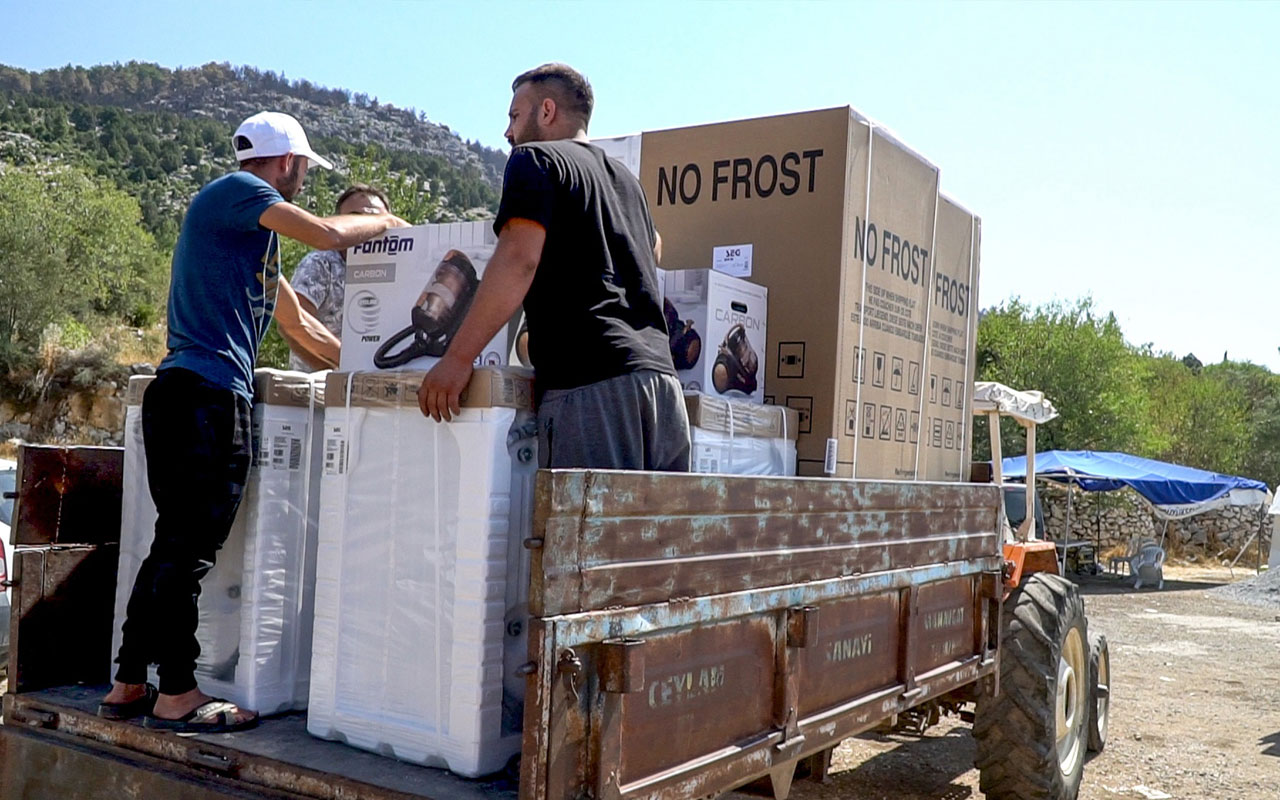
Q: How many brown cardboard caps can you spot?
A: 3